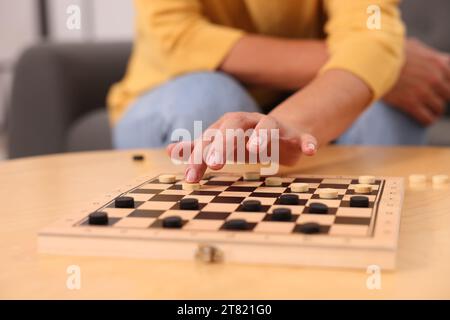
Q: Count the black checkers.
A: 12